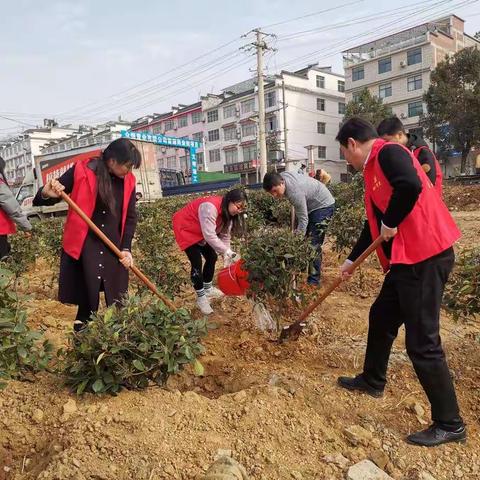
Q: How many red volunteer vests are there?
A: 5